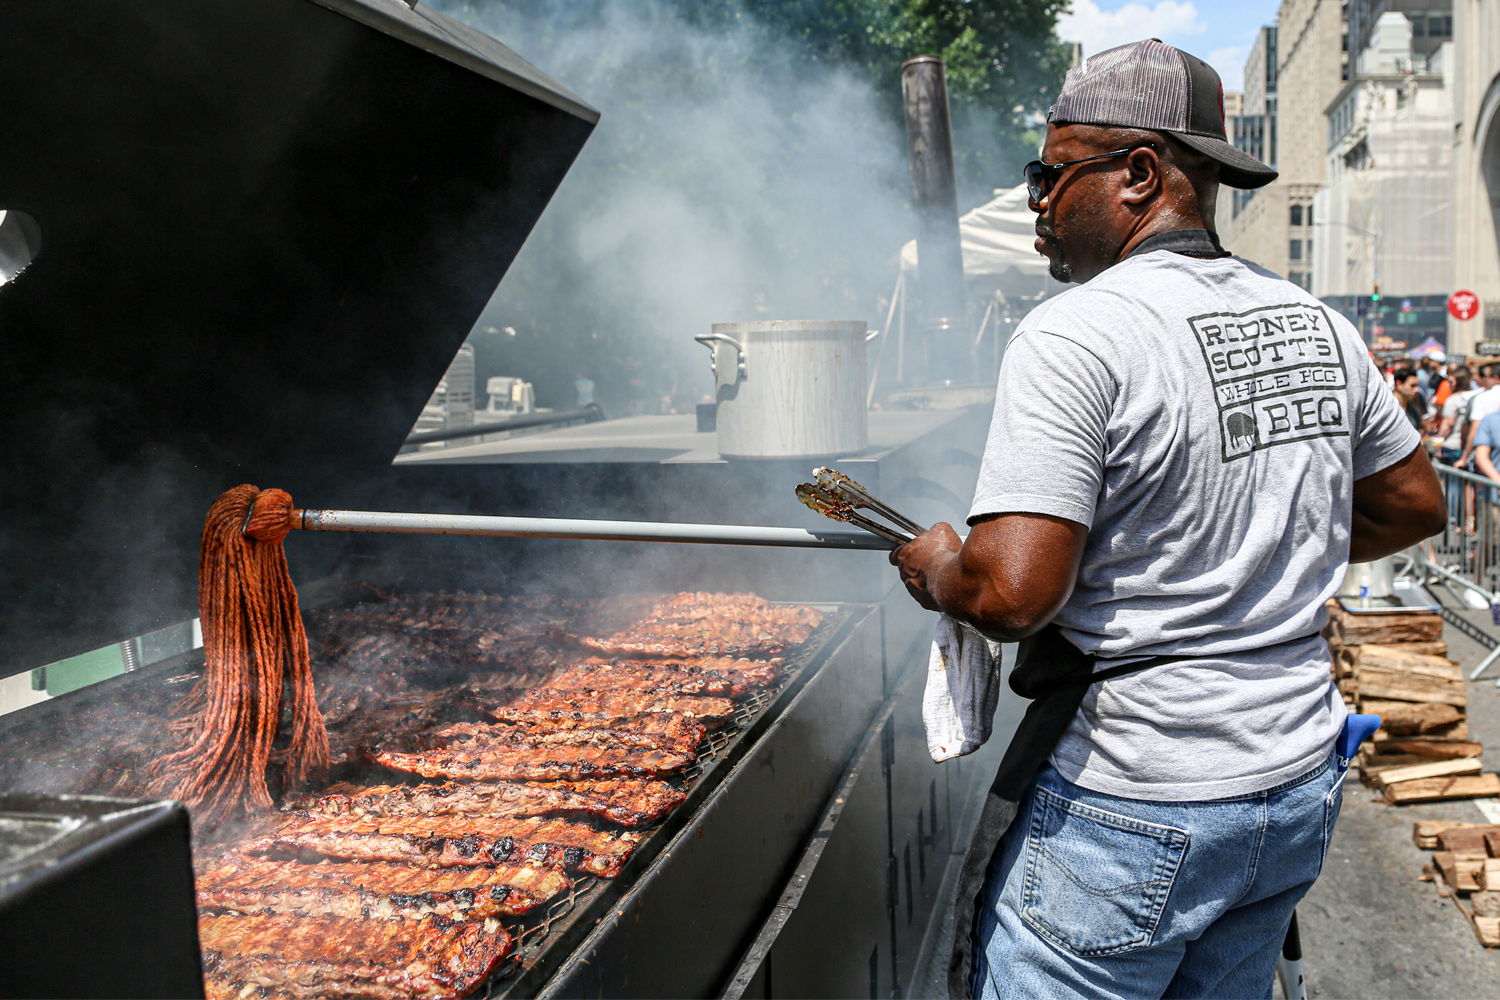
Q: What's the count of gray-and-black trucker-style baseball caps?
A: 1